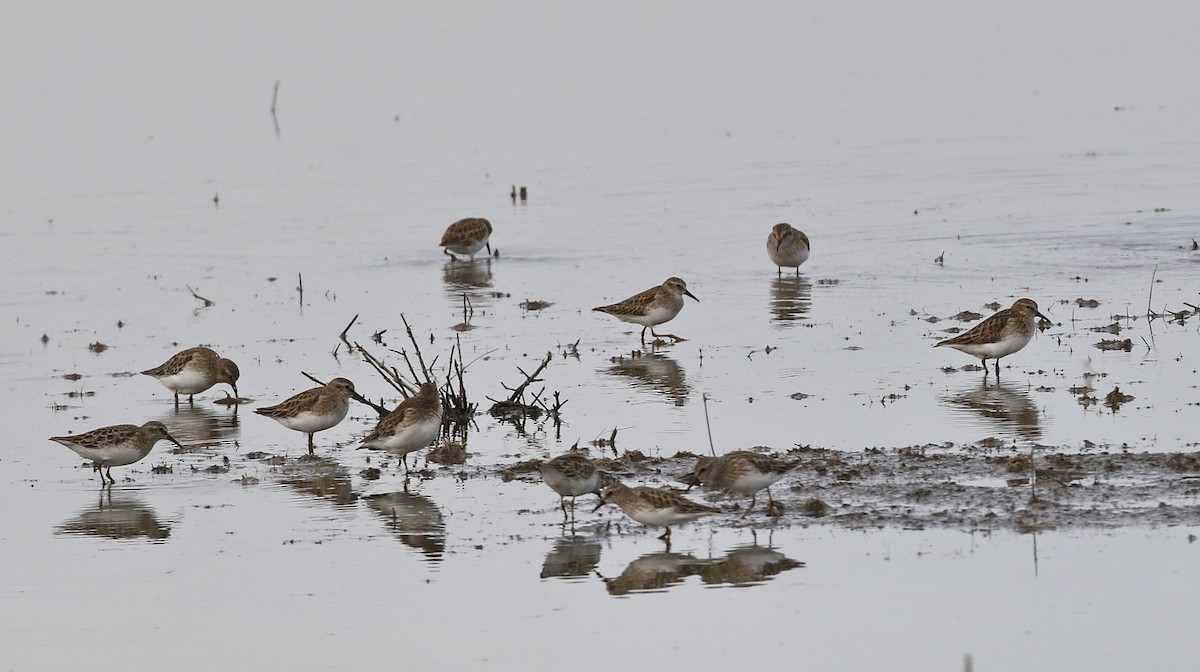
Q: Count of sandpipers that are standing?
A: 11